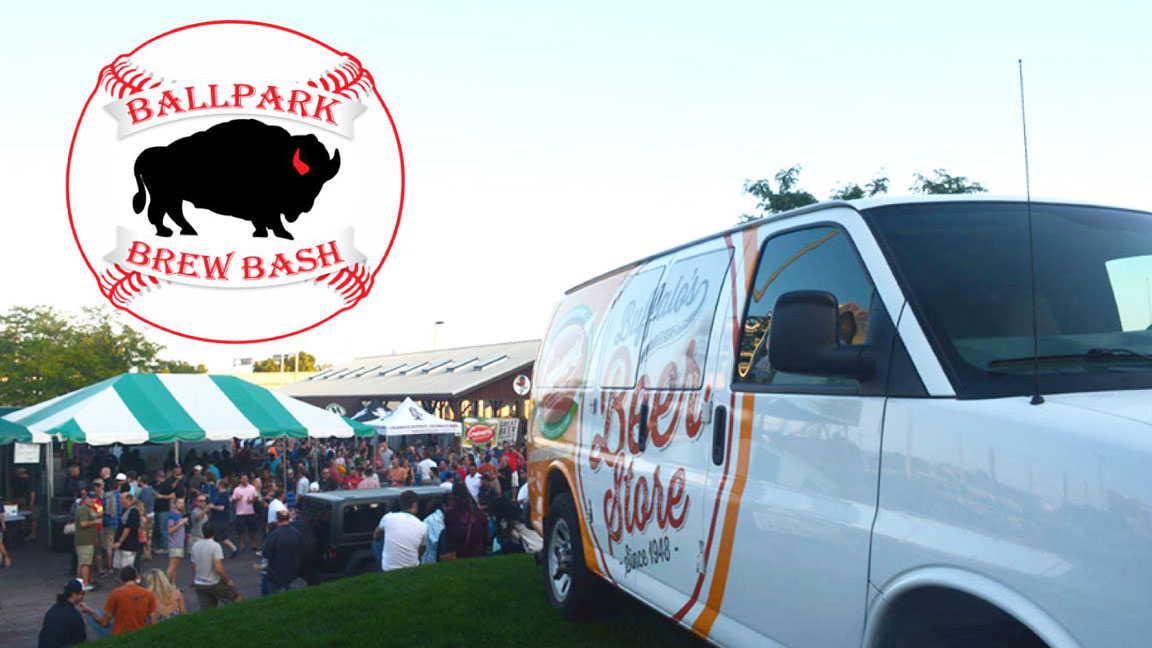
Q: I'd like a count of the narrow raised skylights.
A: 9